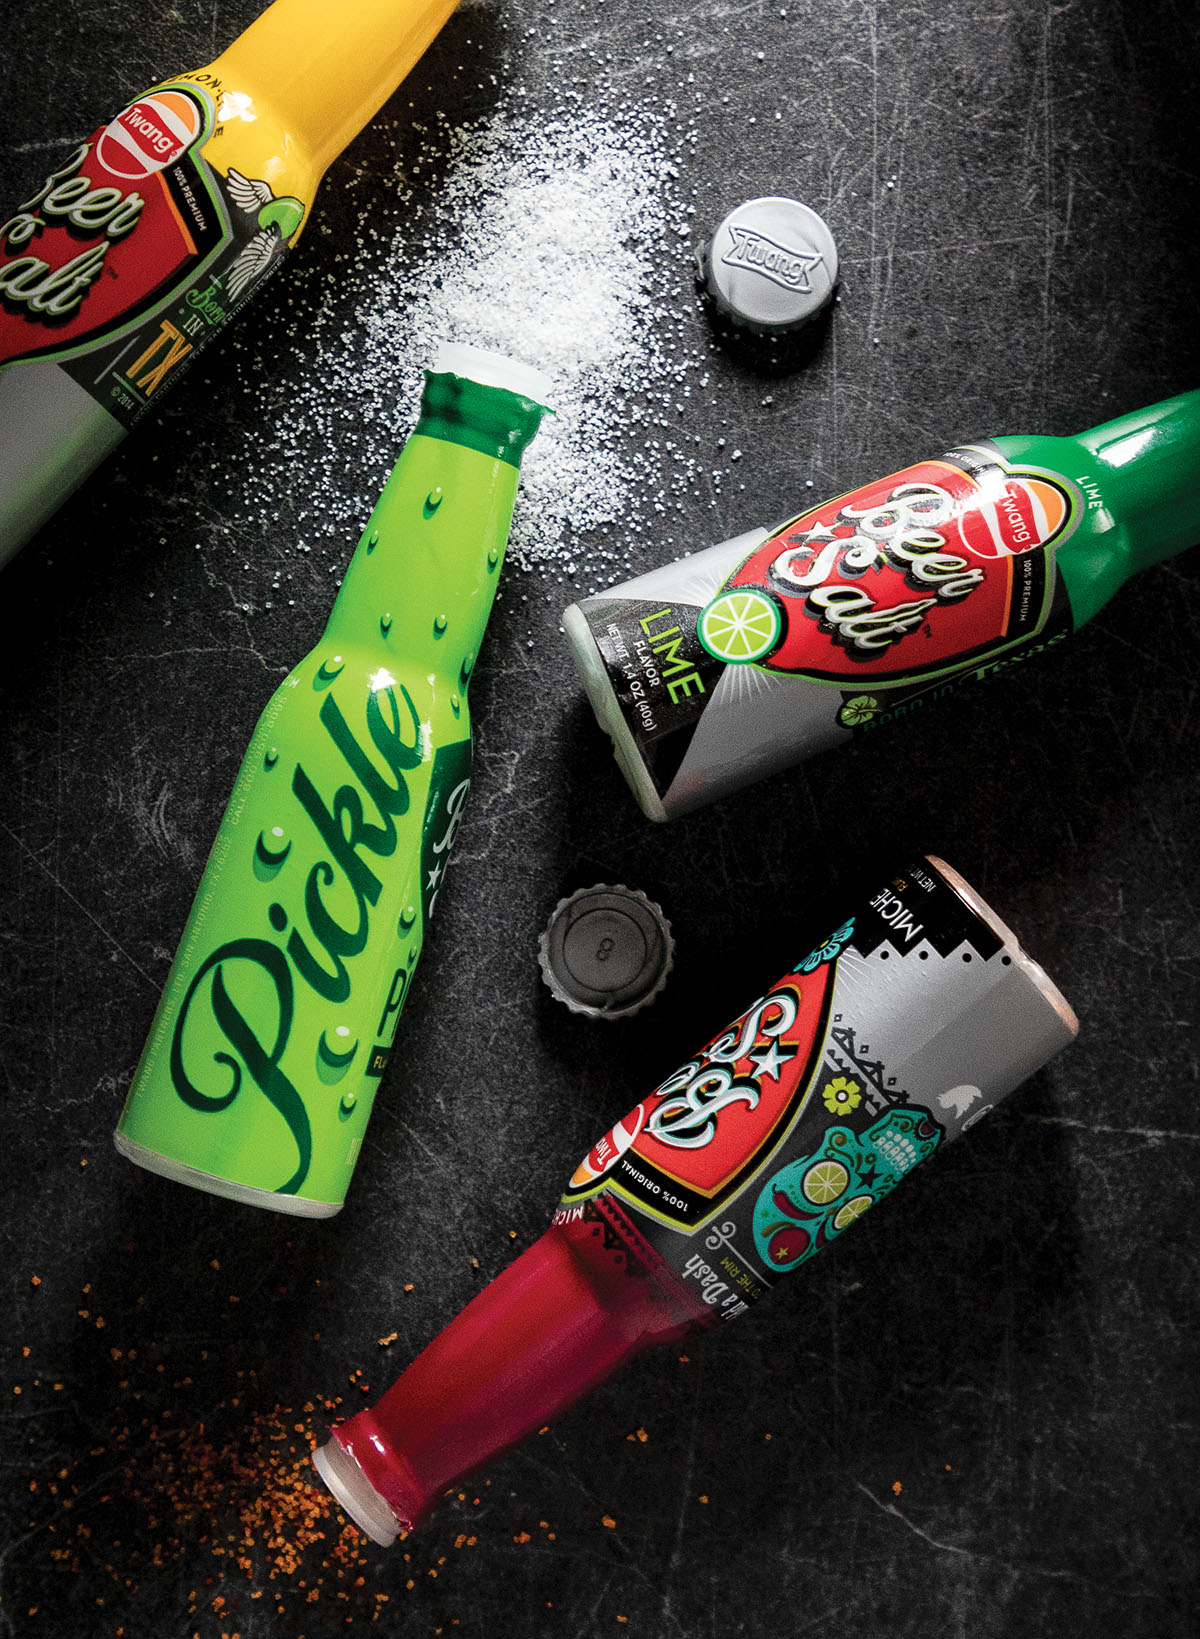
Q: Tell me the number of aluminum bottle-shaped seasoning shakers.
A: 4